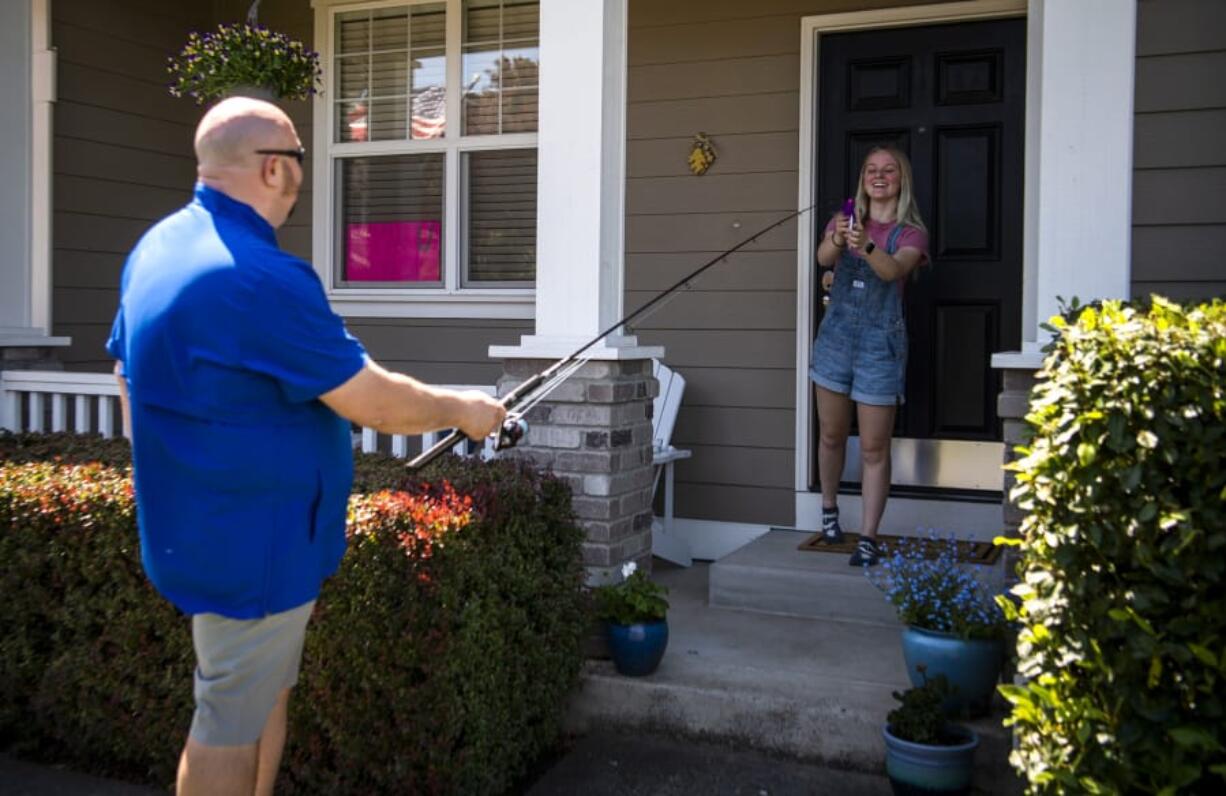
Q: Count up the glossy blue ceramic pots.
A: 3